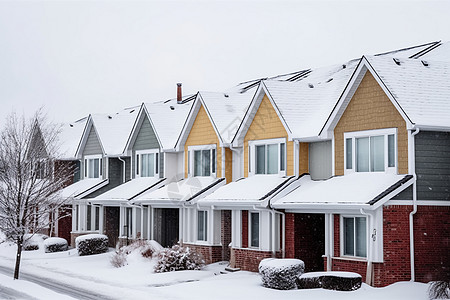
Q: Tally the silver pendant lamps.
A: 0